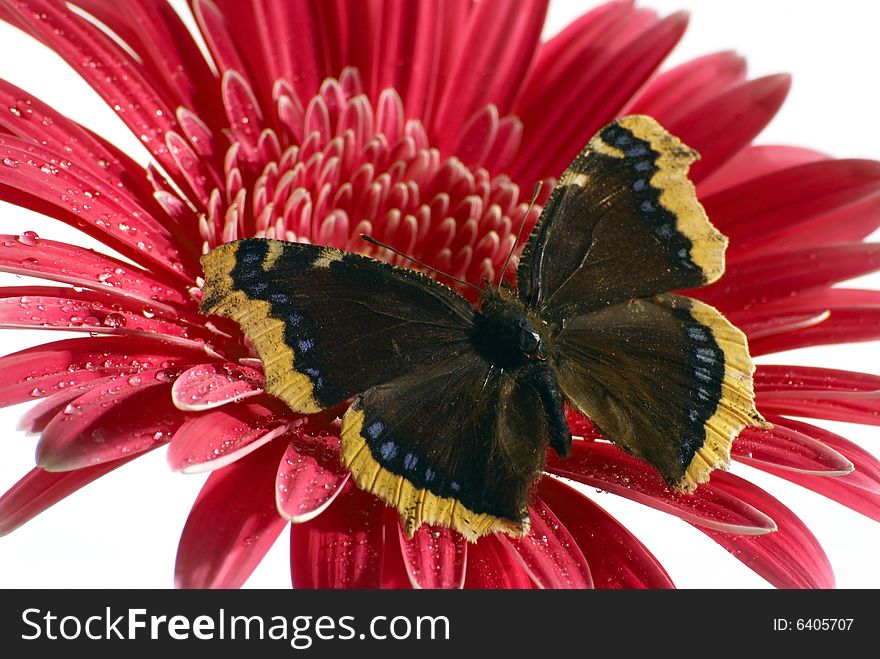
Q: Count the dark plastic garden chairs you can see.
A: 0